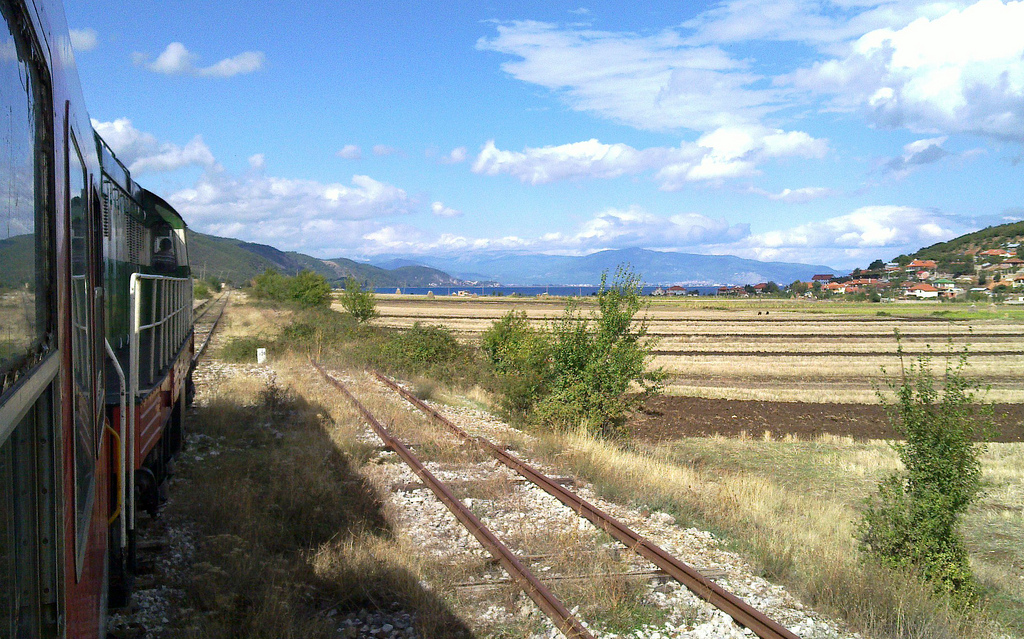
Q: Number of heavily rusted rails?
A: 2